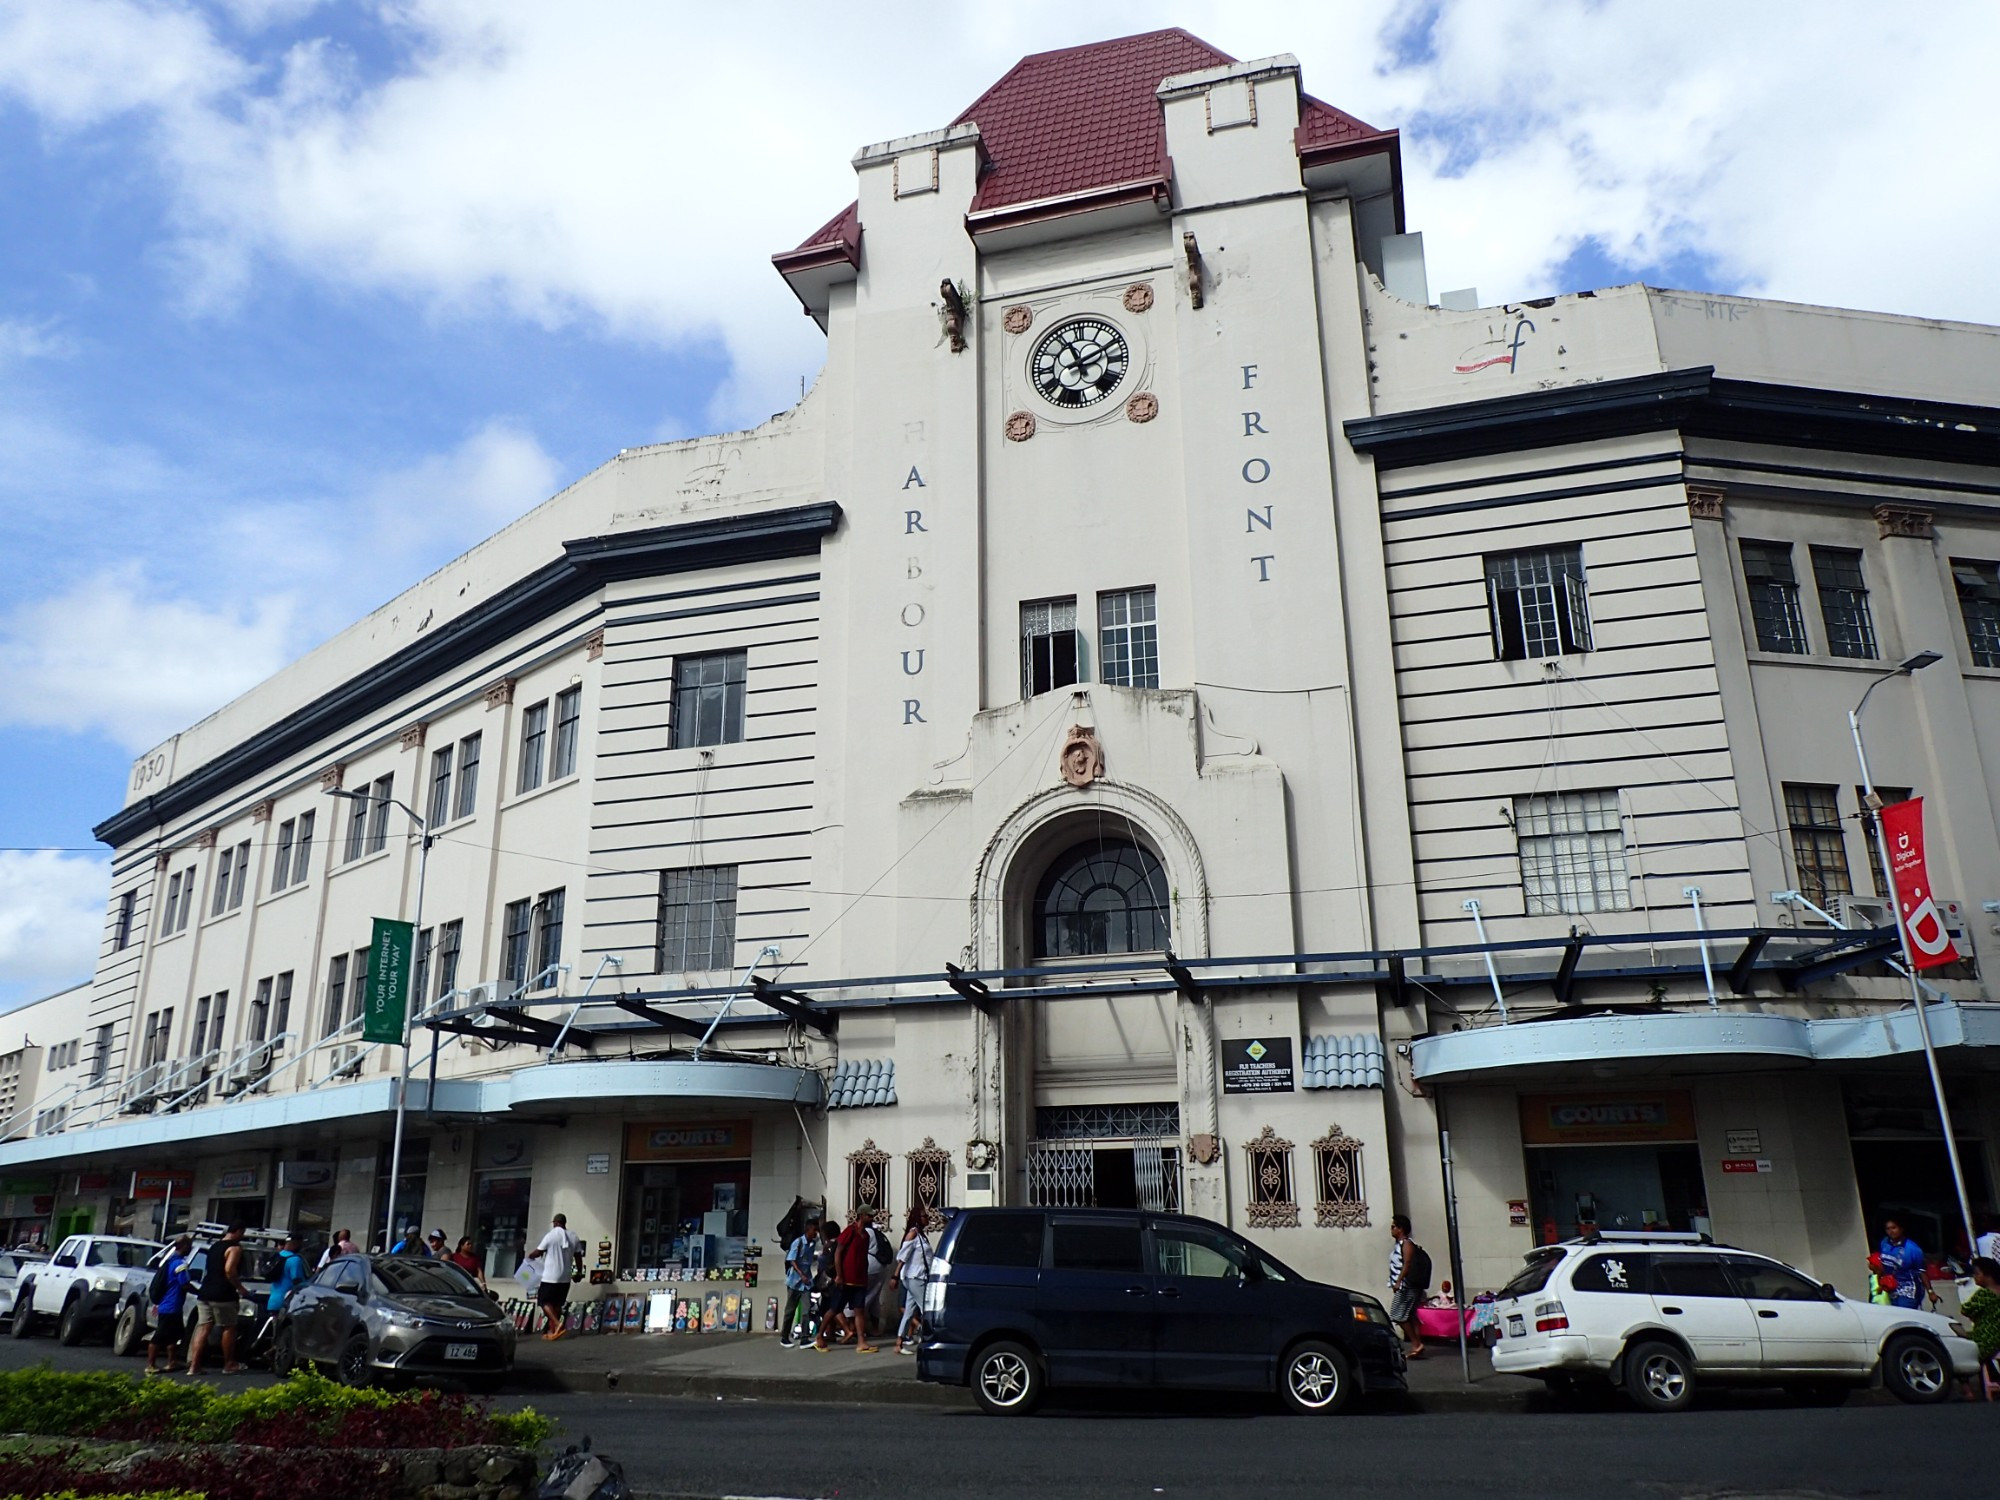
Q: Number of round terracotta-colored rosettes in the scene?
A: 4